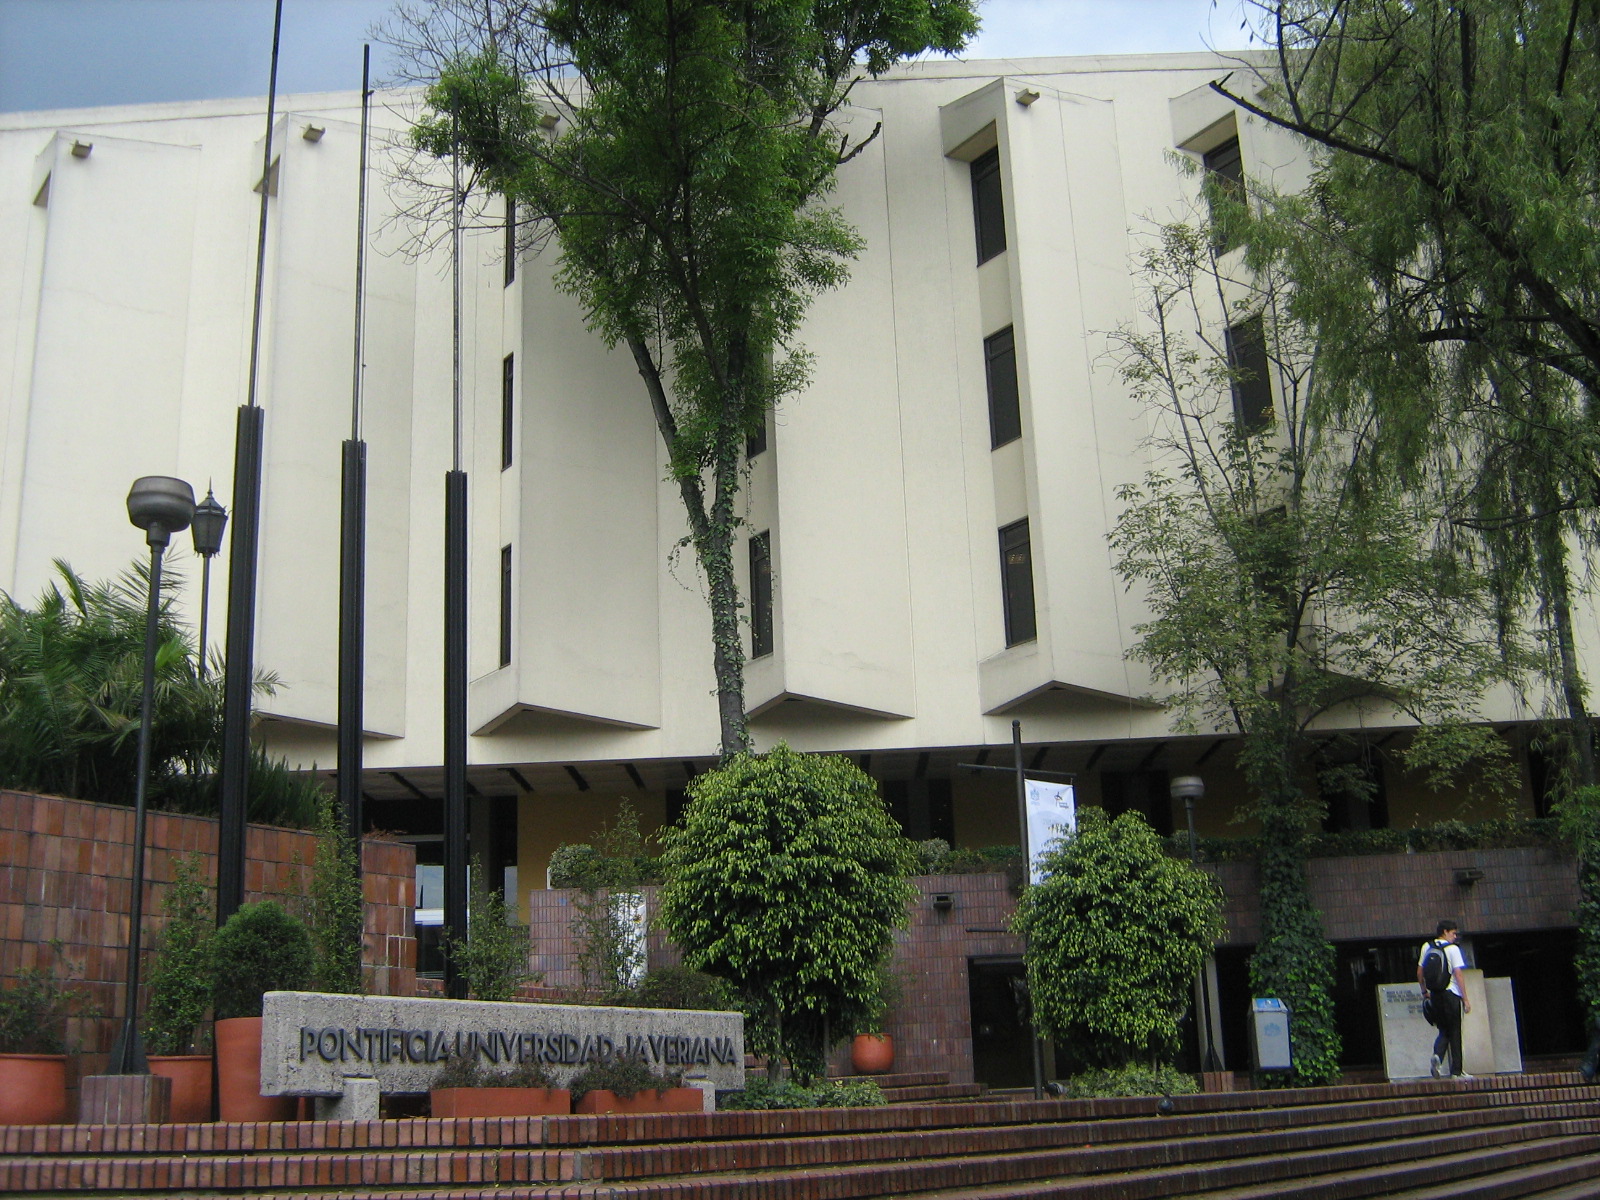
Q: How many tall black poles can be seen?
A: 3